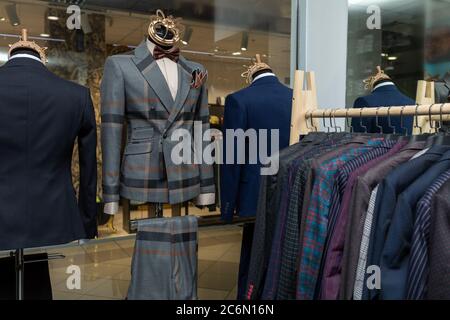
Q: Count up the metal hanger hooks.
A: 13